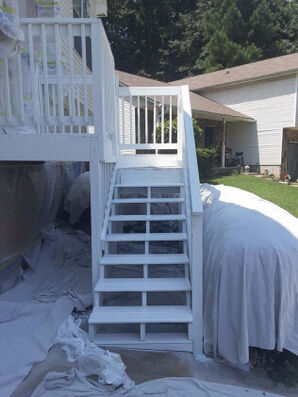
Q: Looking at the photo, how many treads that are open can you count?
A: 7